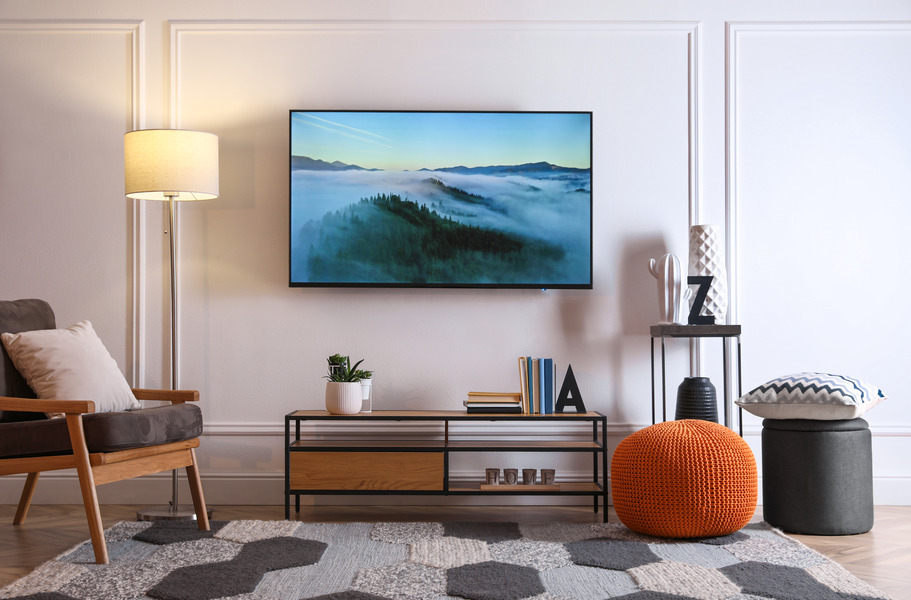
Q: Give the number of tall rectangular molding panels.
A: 3